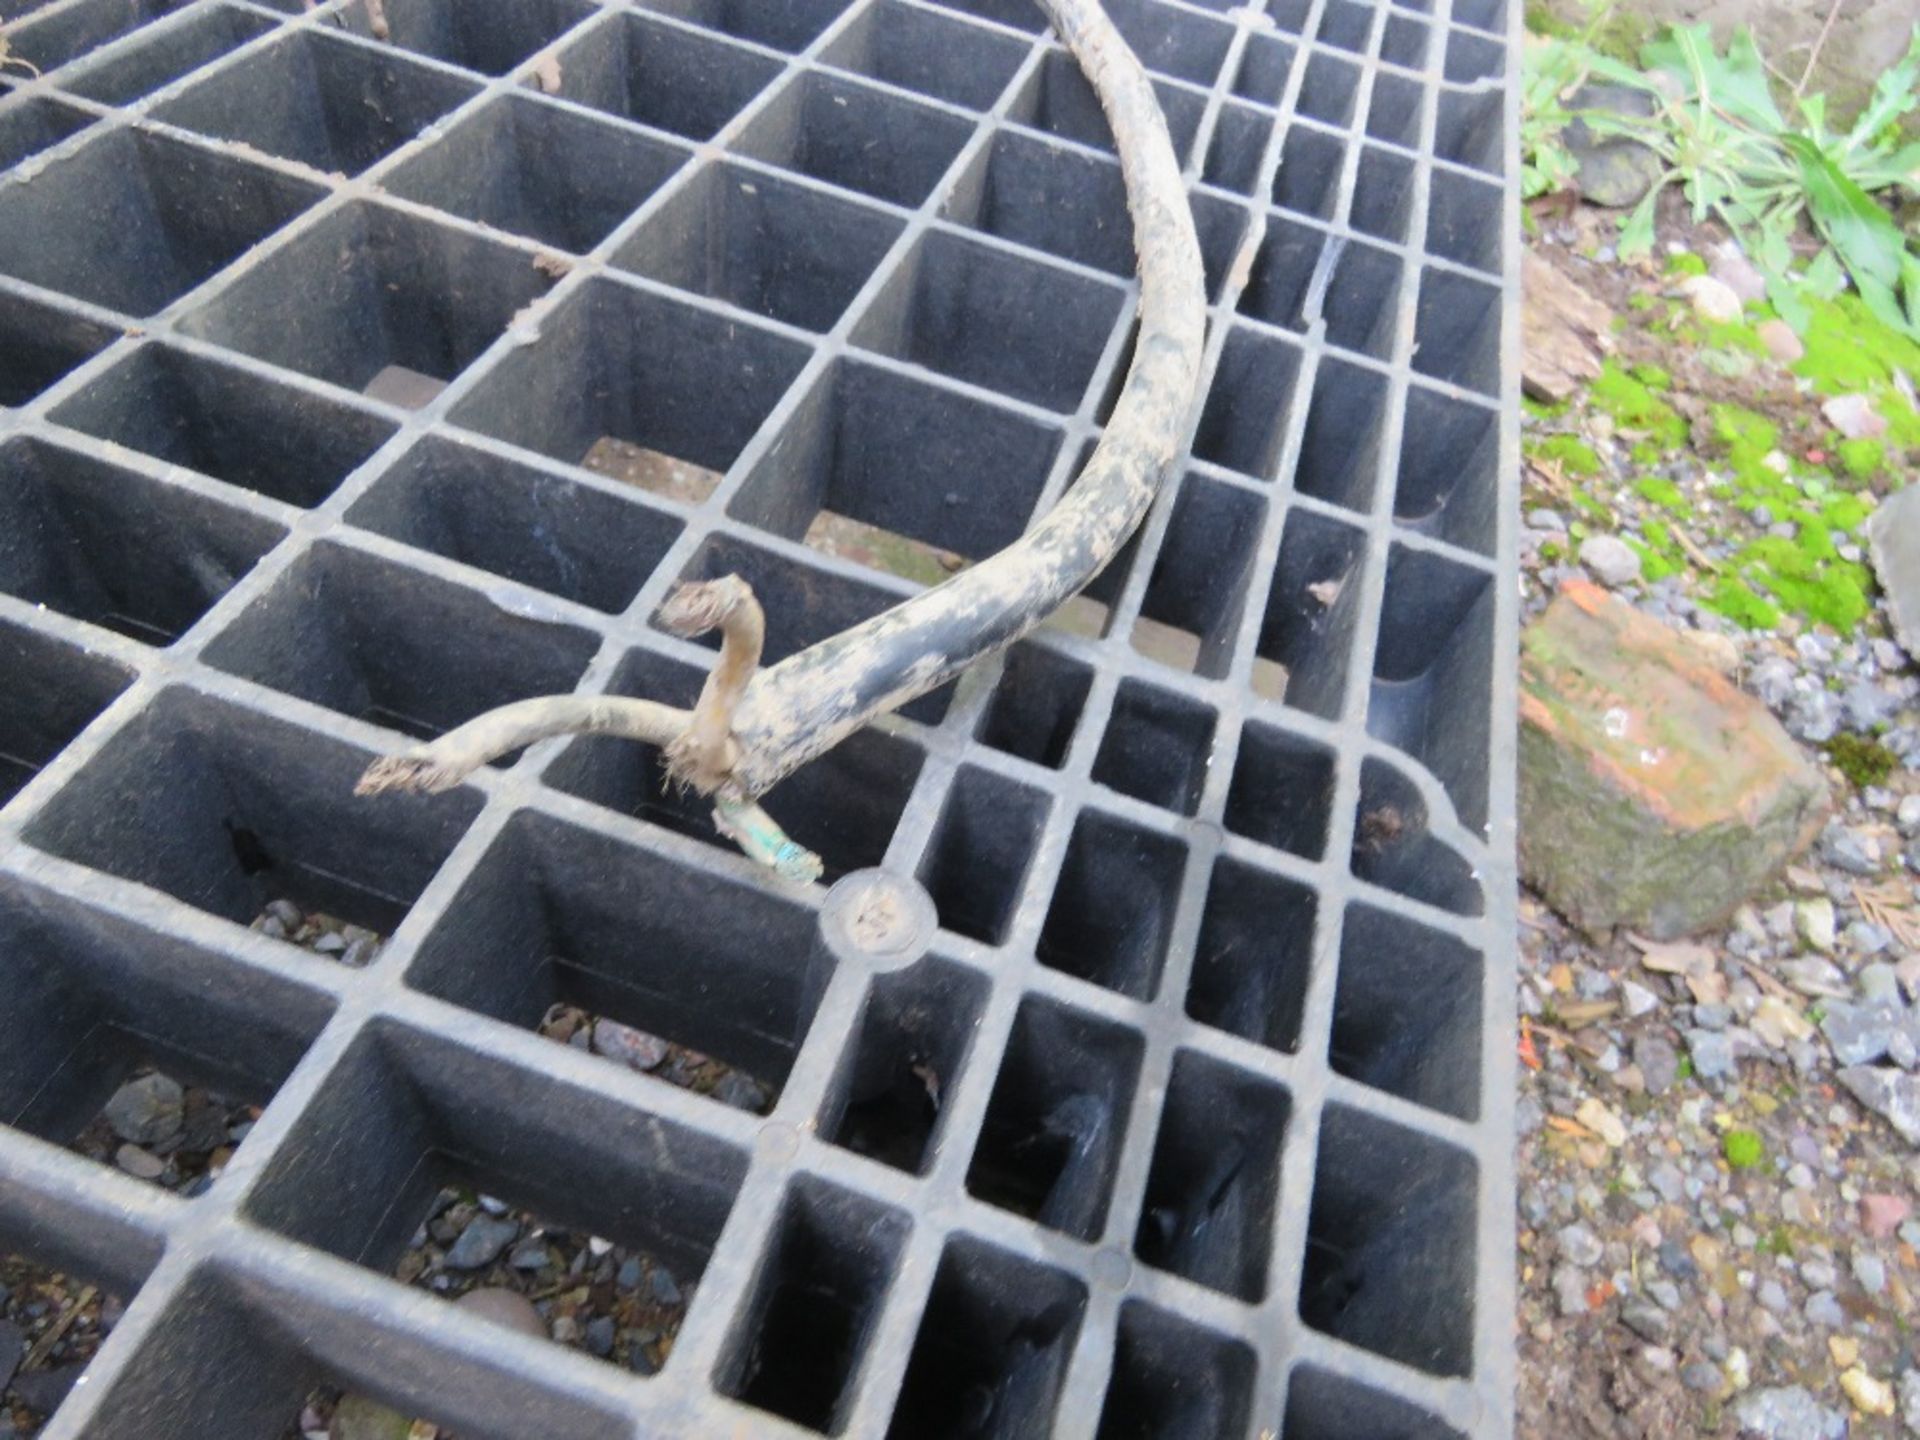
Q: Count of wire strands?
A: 3